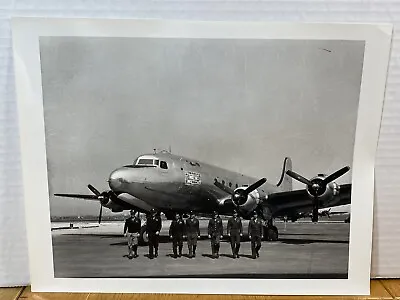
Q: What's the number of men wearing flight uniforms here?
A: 7